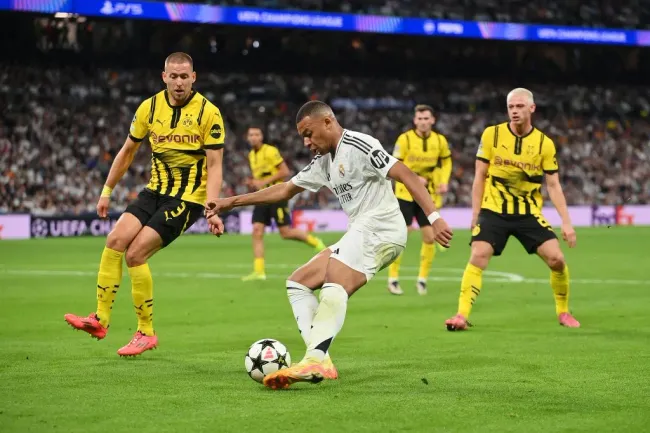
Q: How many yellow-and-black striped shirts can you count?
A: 4